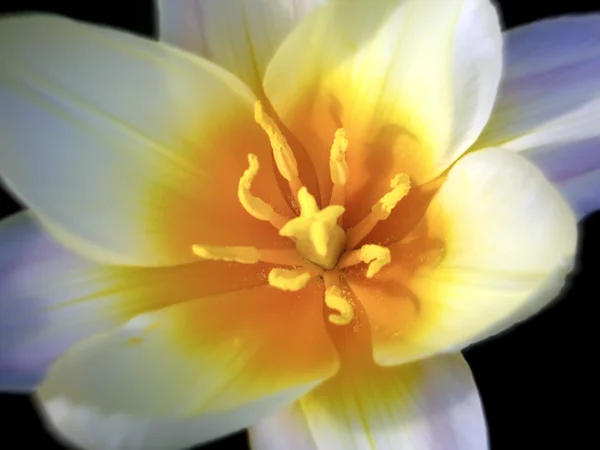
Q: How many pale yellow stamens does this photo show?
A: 8